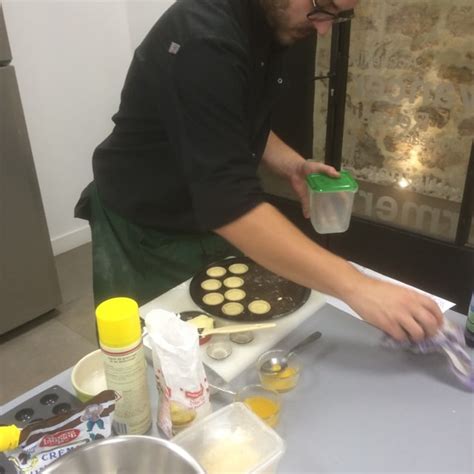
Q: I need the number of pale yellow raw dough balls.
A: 8